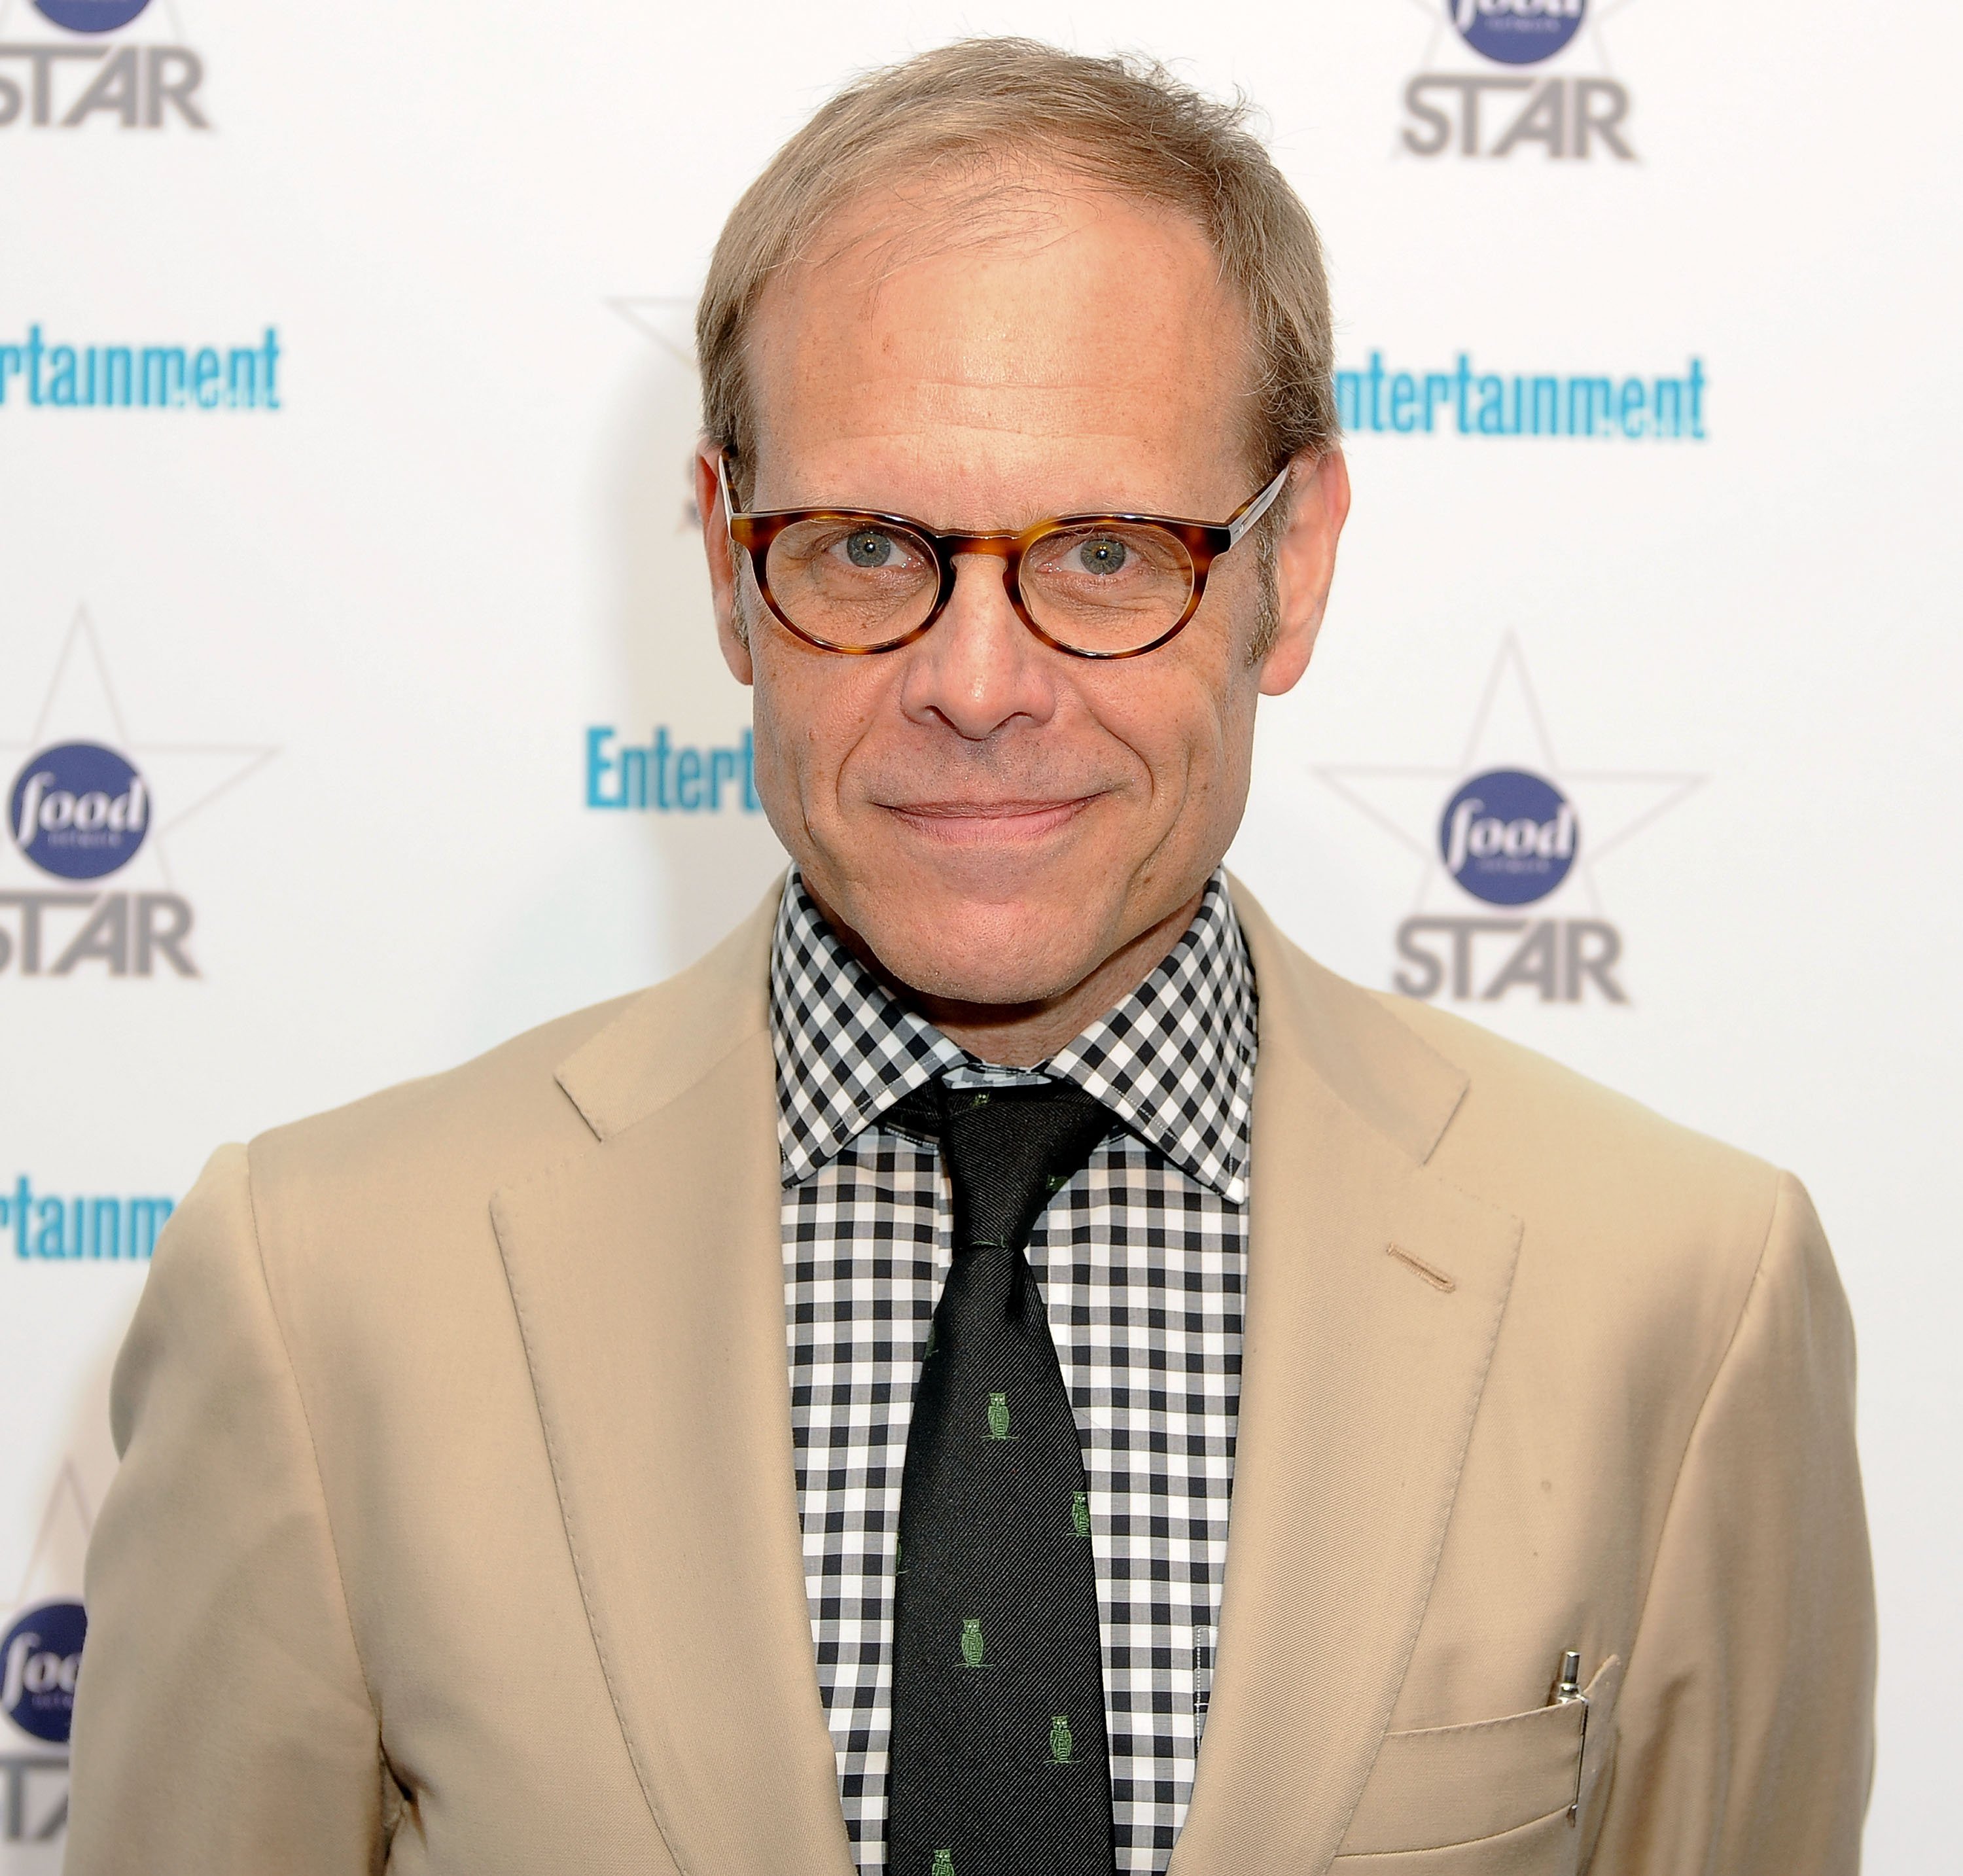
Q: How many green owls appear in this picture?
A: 5